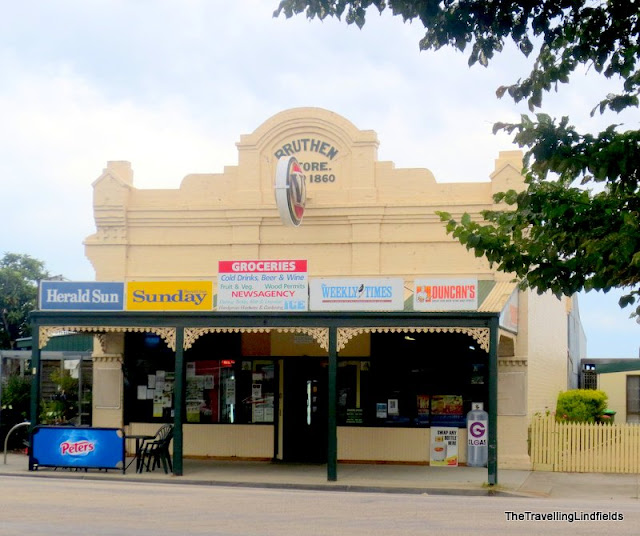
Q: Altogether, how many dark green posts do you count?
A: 4